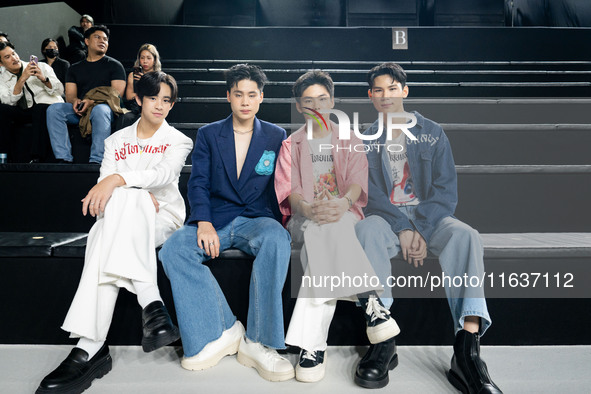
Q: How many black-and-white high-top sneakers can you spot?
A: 2